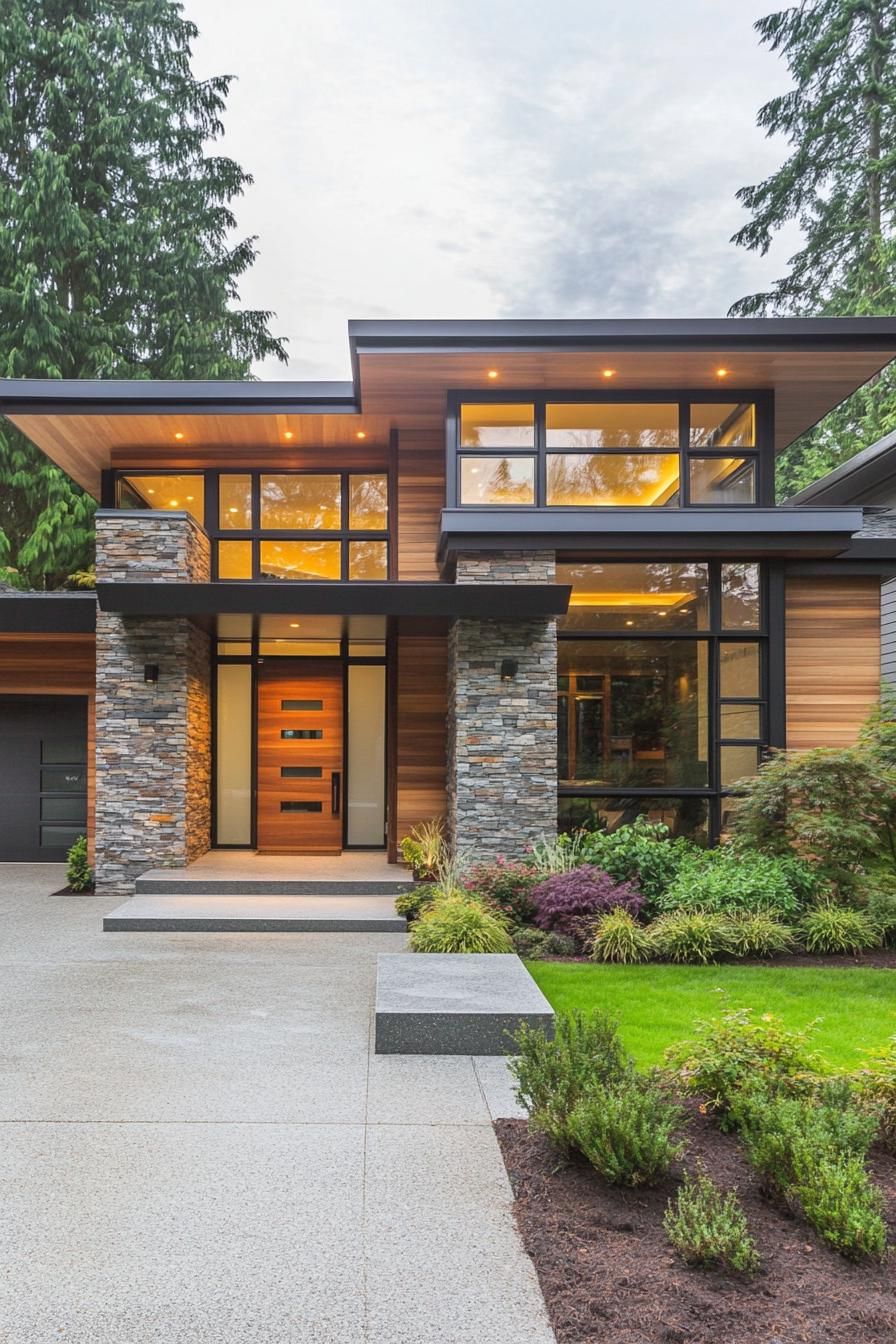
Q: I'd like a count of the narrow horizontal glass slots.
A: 4